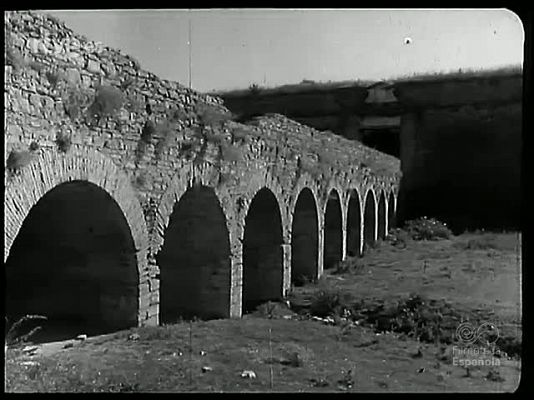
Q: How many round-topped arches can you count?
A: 9